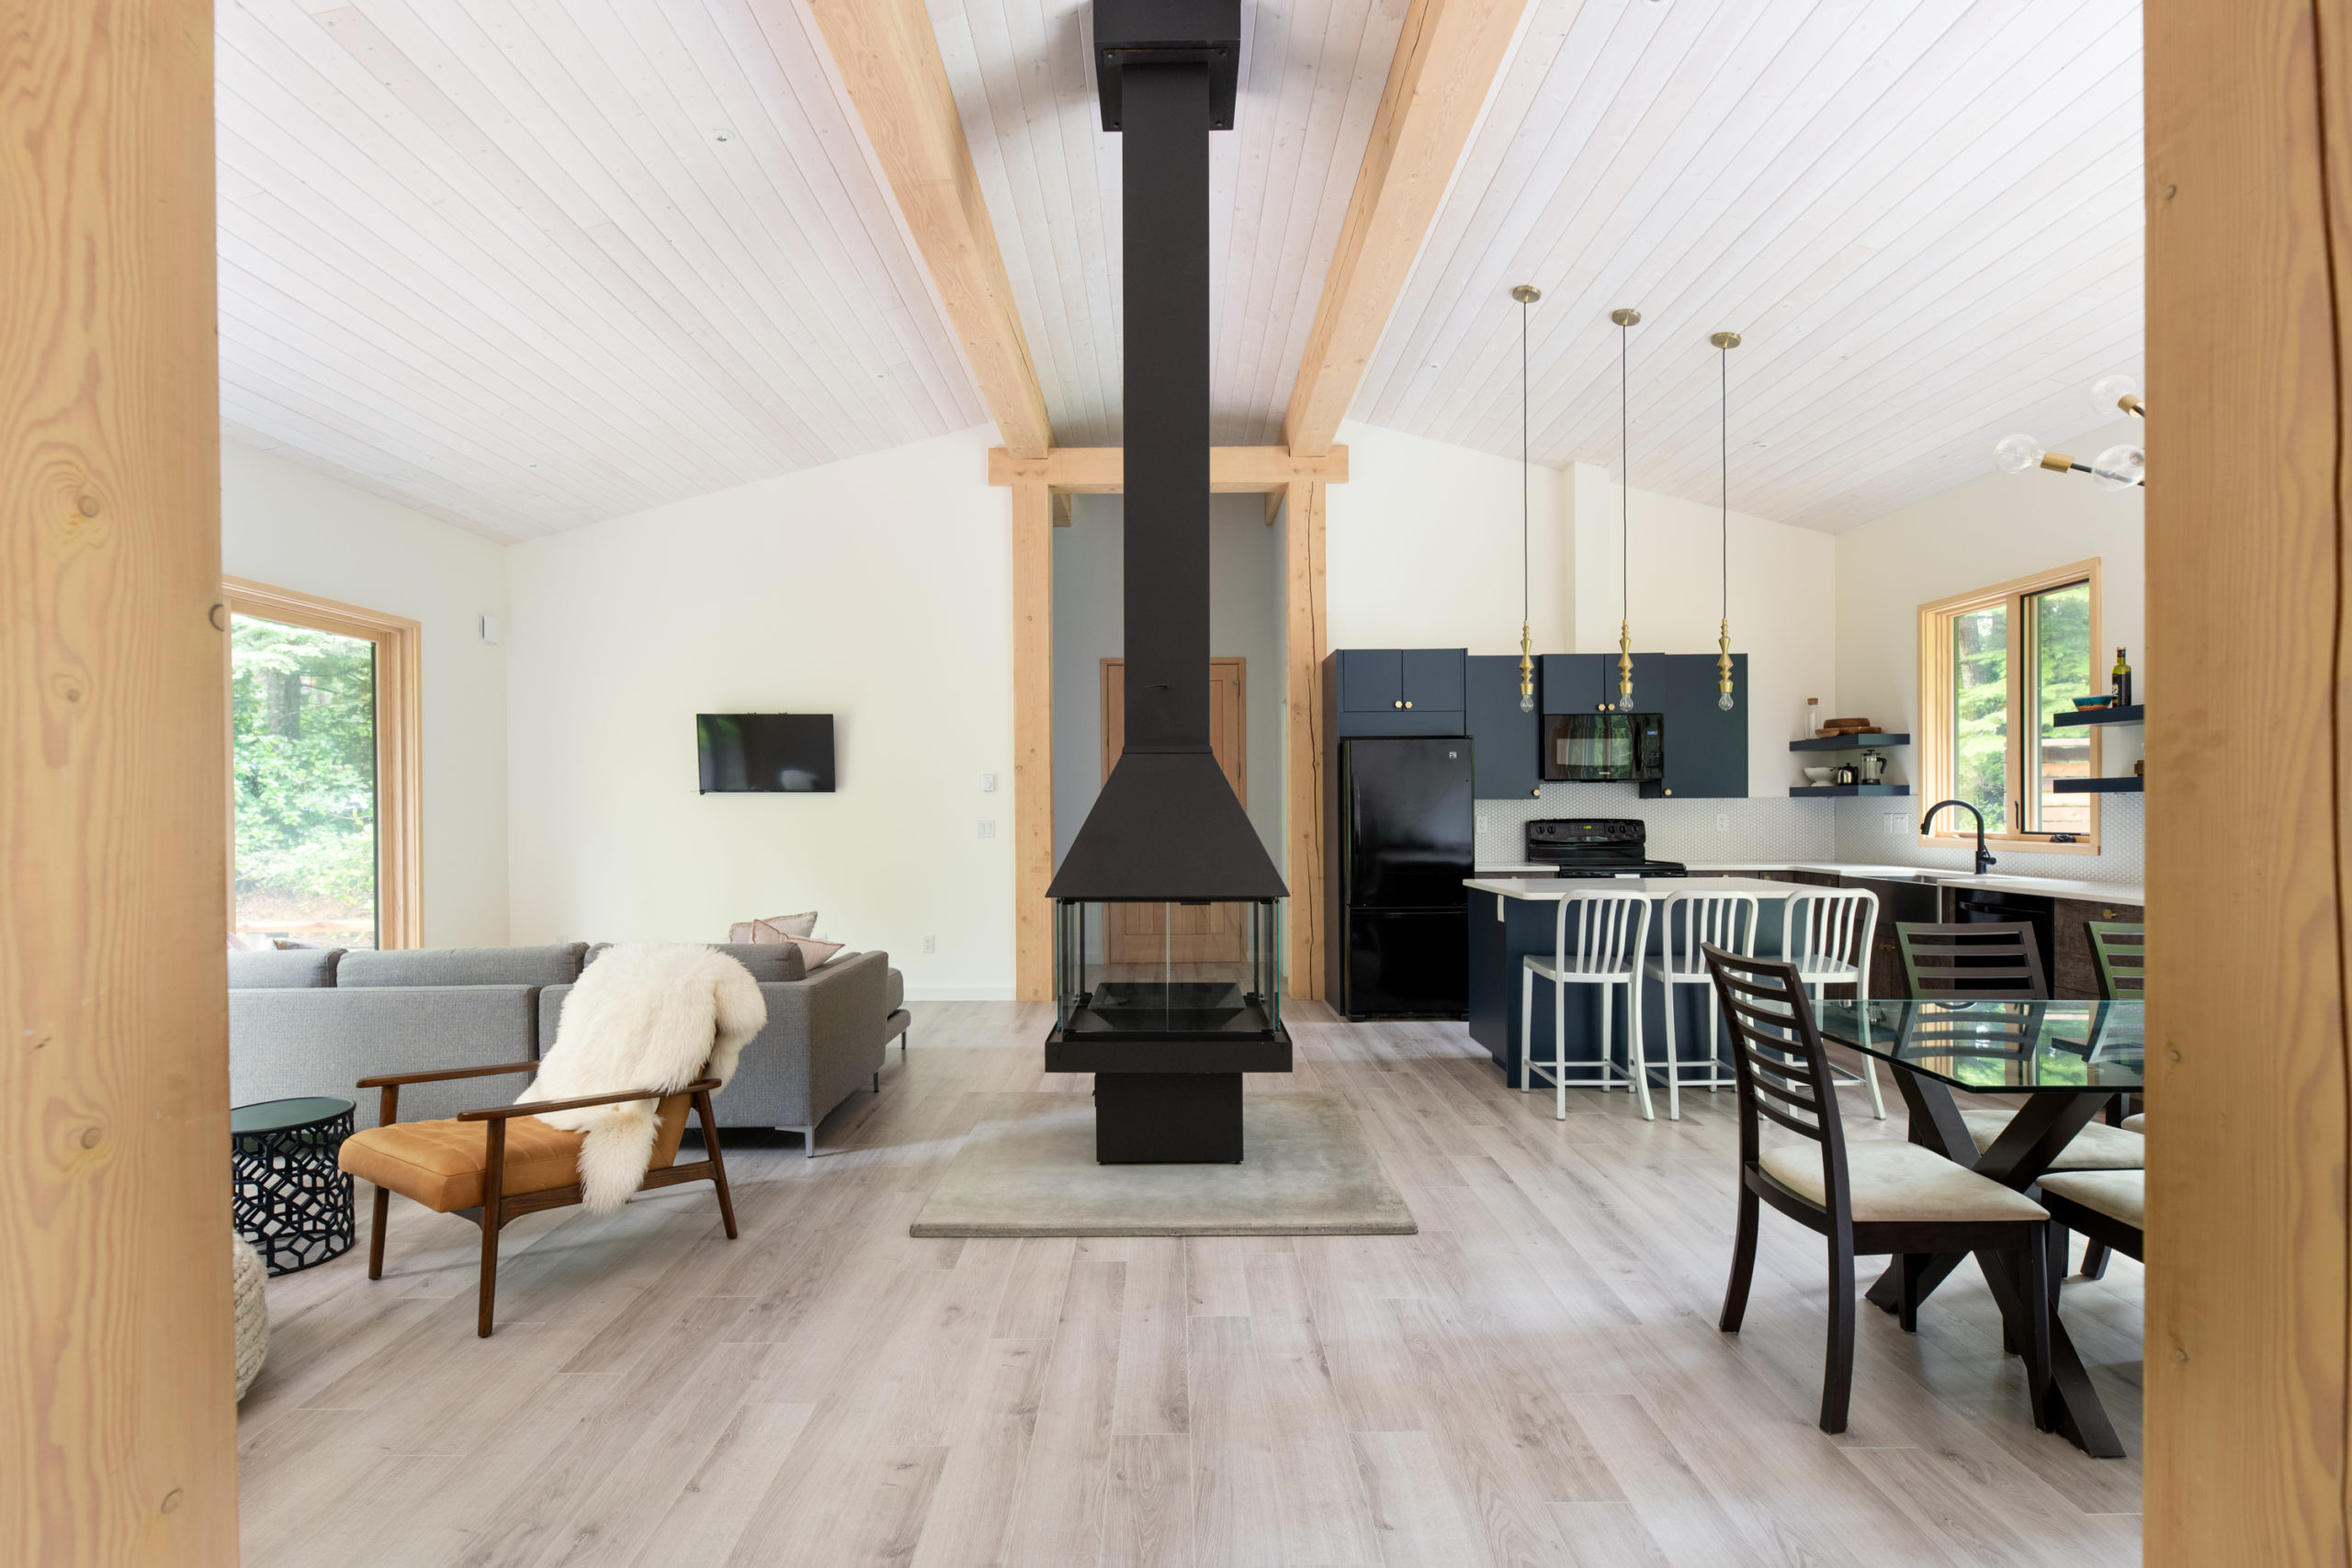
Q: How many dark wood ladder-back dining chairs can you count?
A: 4